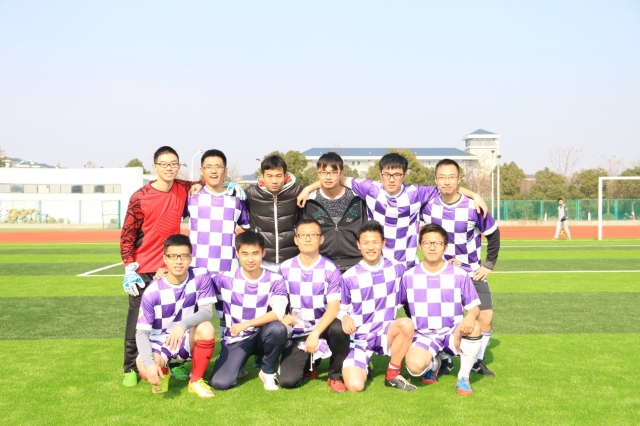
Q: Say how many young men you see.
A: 11